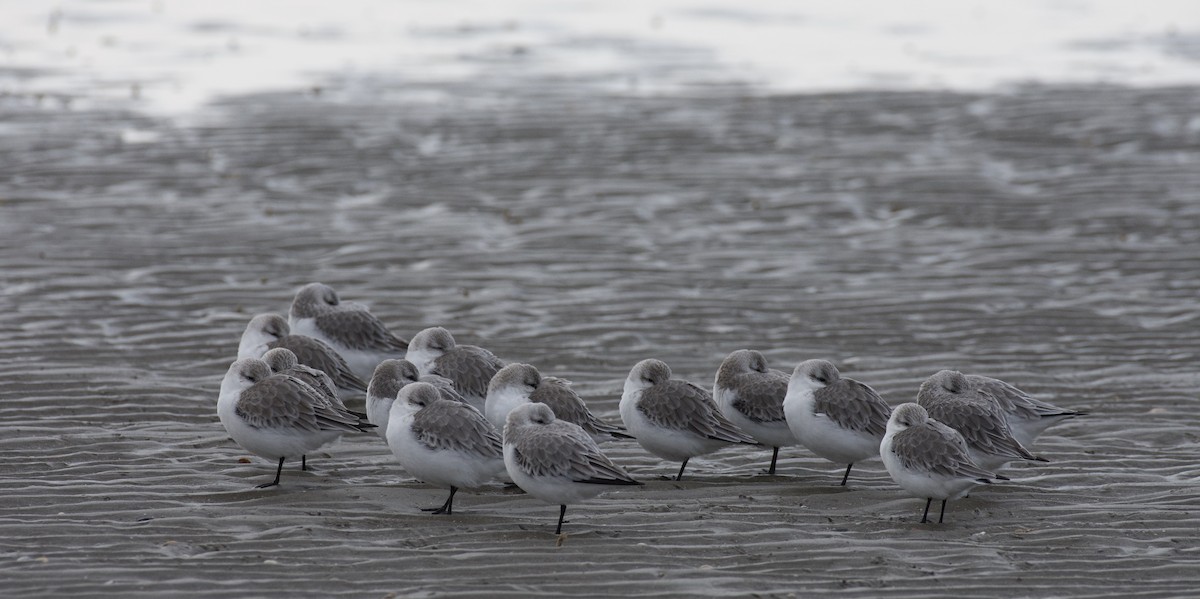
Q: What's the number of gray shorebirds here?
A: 15